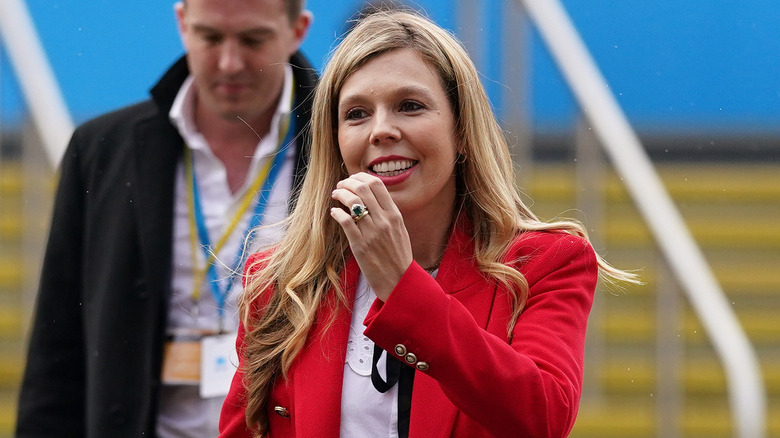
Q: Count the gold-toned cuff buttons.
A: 3